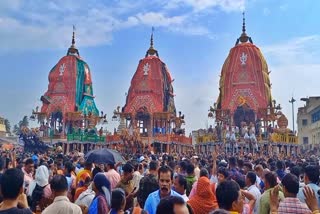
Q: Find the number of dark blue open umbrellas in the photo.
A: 1